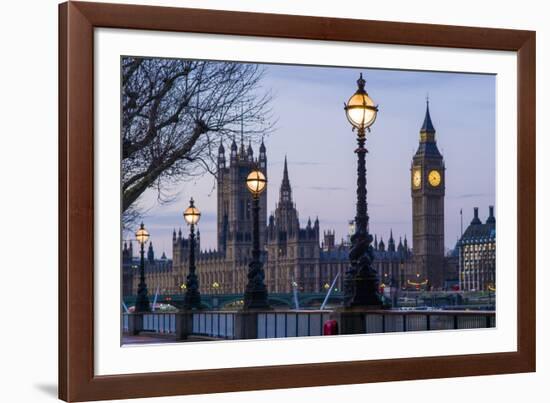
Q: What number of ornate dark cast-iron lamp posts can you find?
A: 4